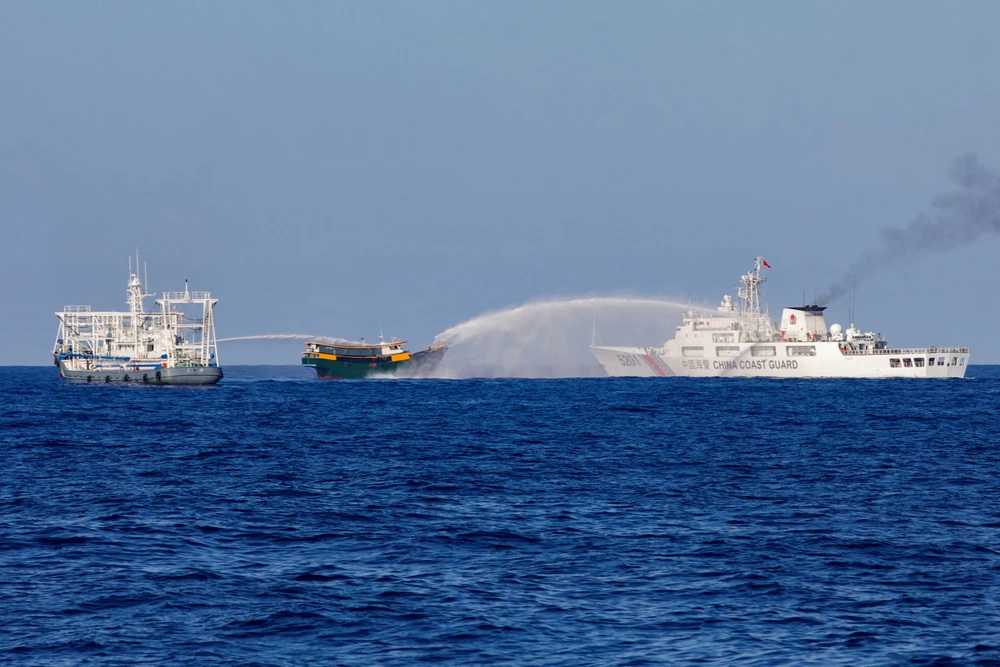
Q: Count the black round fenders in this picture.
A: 5